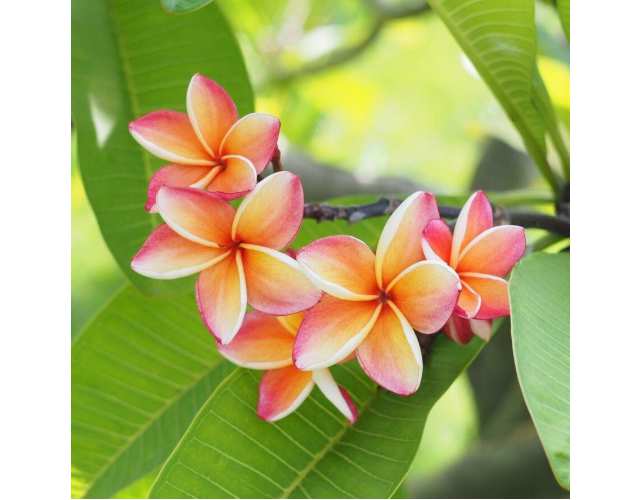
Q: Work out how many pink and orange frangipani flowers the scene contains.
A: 5